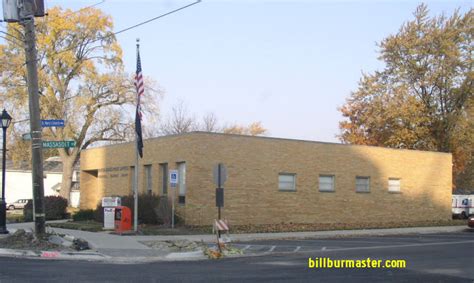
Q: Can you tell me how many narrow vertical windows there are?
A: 4